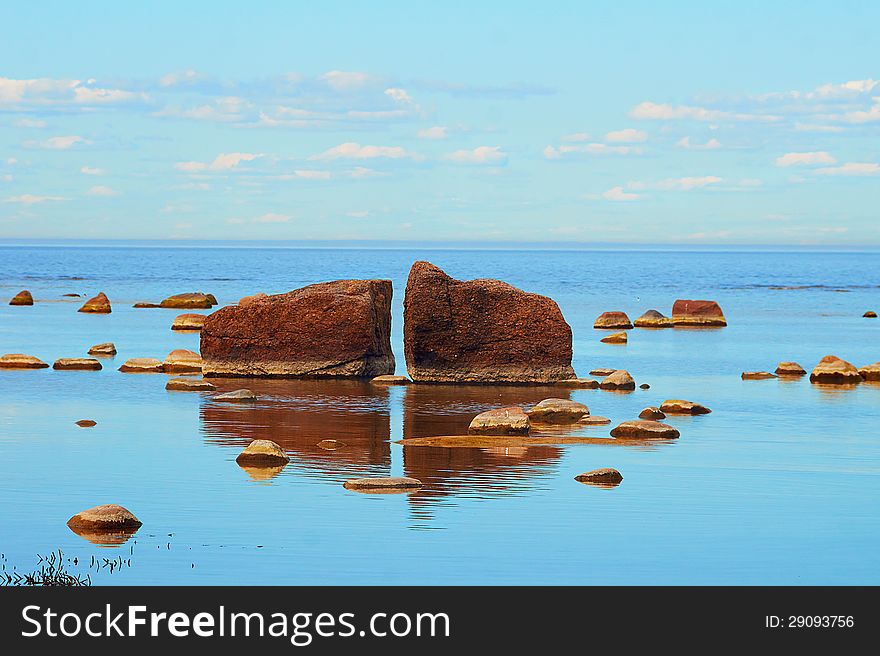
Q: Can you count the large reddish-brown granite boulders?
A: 2